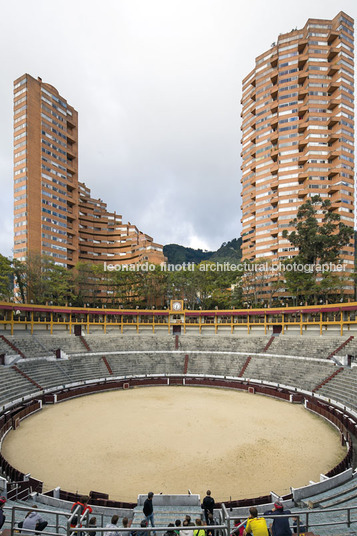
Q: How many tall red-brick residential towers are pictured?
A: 2